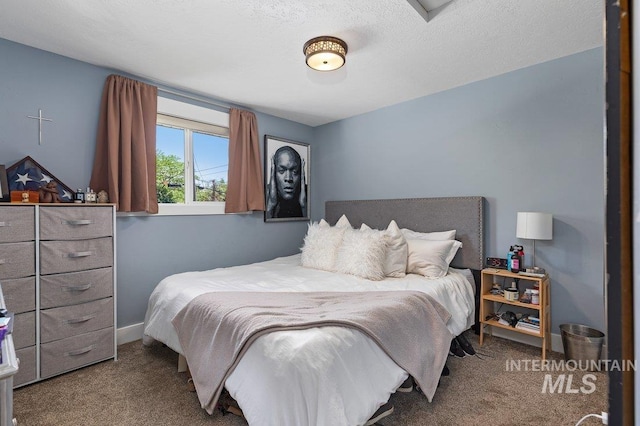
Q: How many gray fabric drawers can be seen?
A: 10